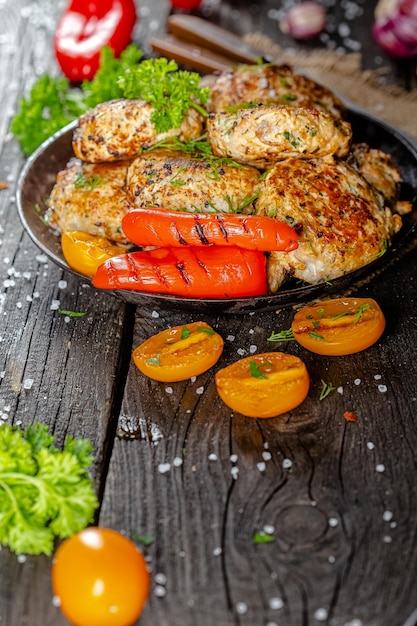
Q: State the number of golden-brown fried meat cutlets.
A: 7